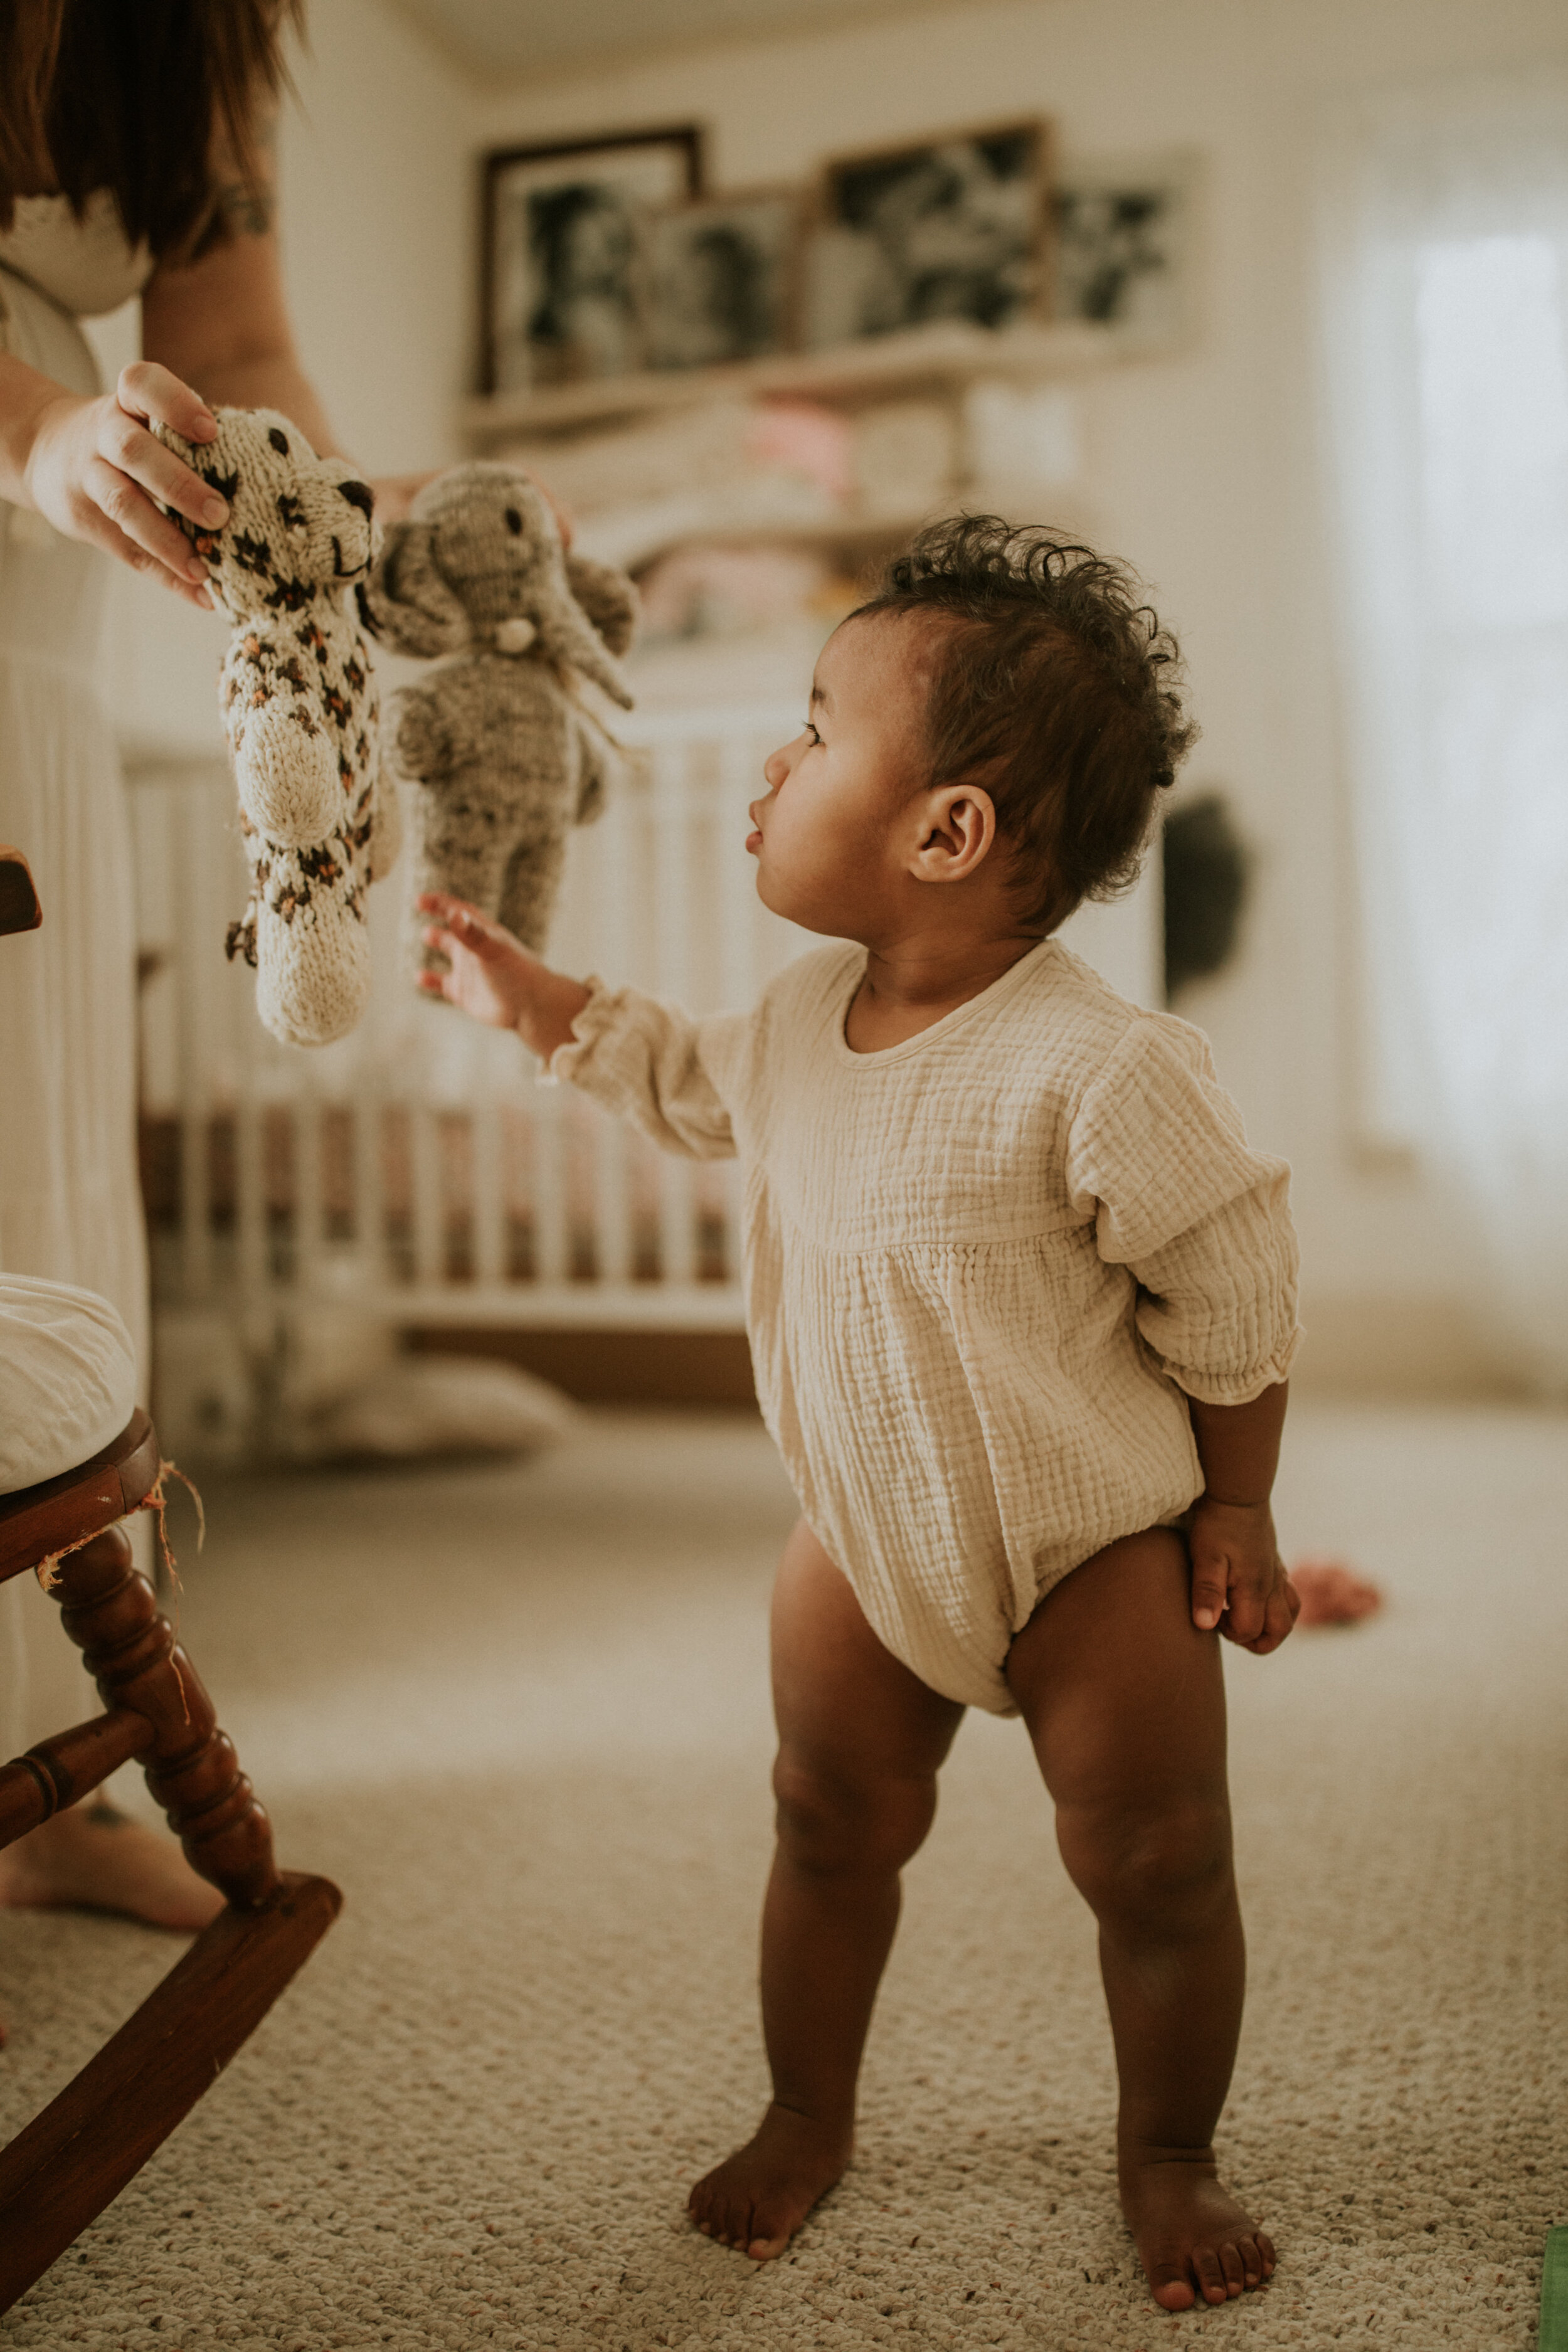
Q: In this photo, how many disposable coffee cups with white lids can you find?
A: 0